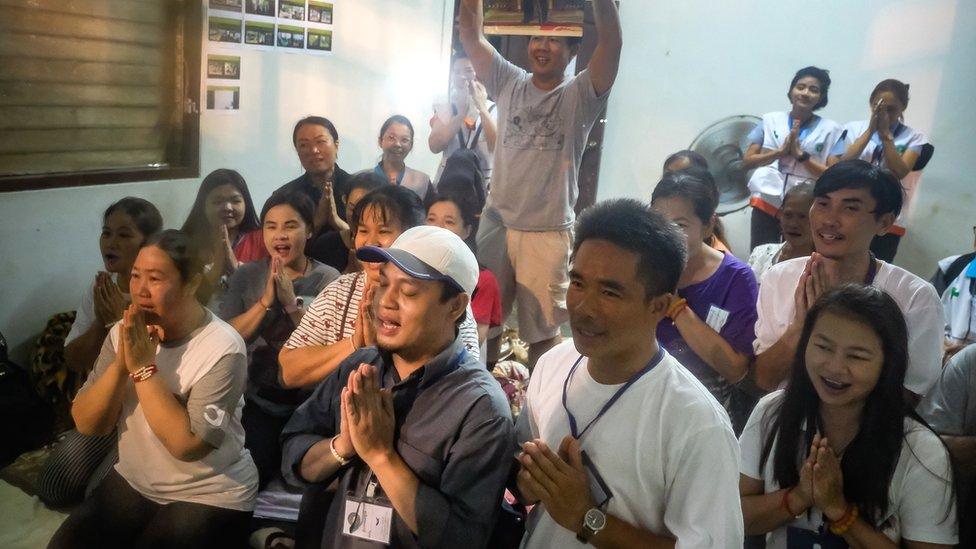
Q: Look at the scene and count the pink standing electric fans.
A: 0